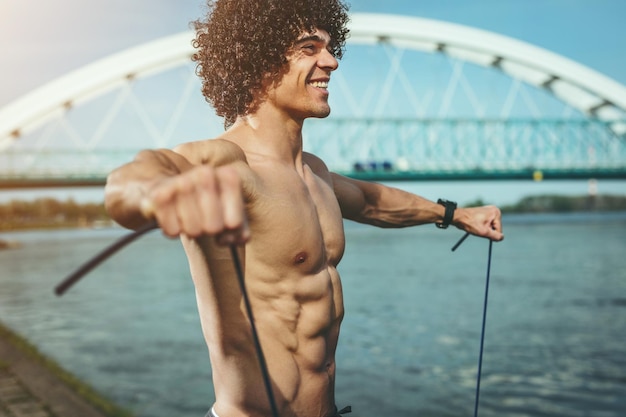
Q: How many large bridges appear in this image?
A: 1